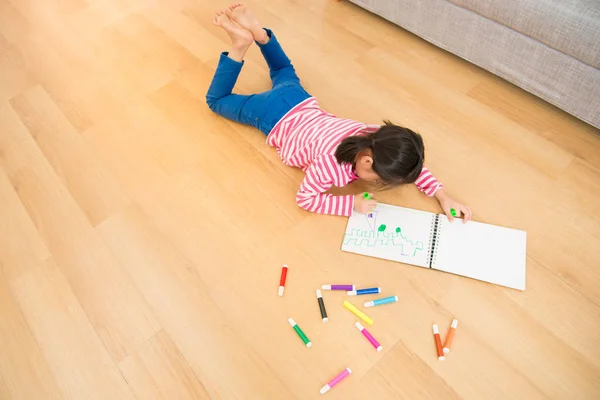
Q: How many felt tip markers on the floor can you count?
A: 11